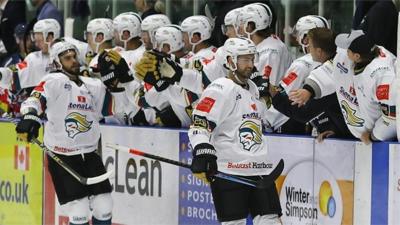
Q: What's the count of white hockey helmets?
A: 11